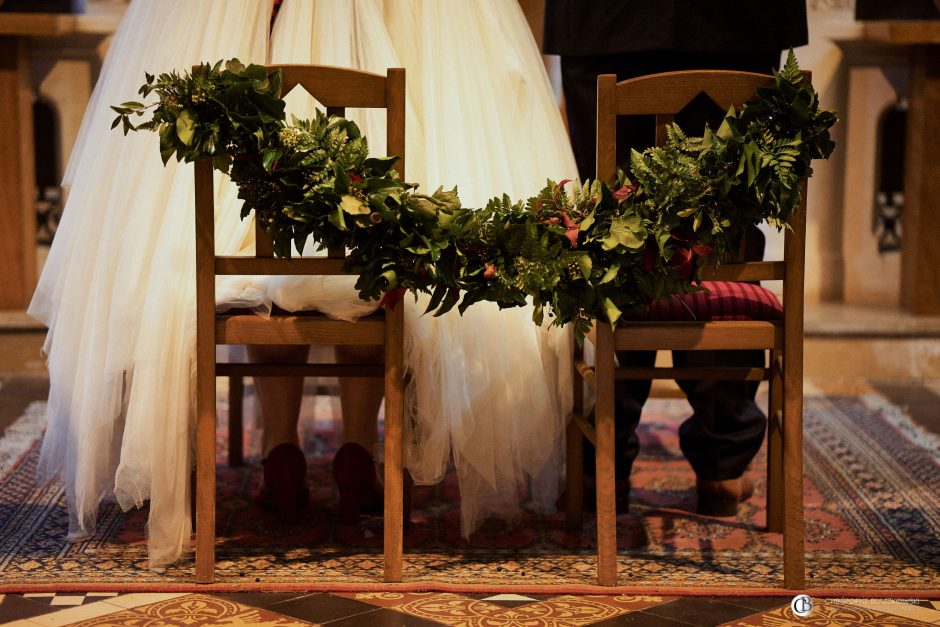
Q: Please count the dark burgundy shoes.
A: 2